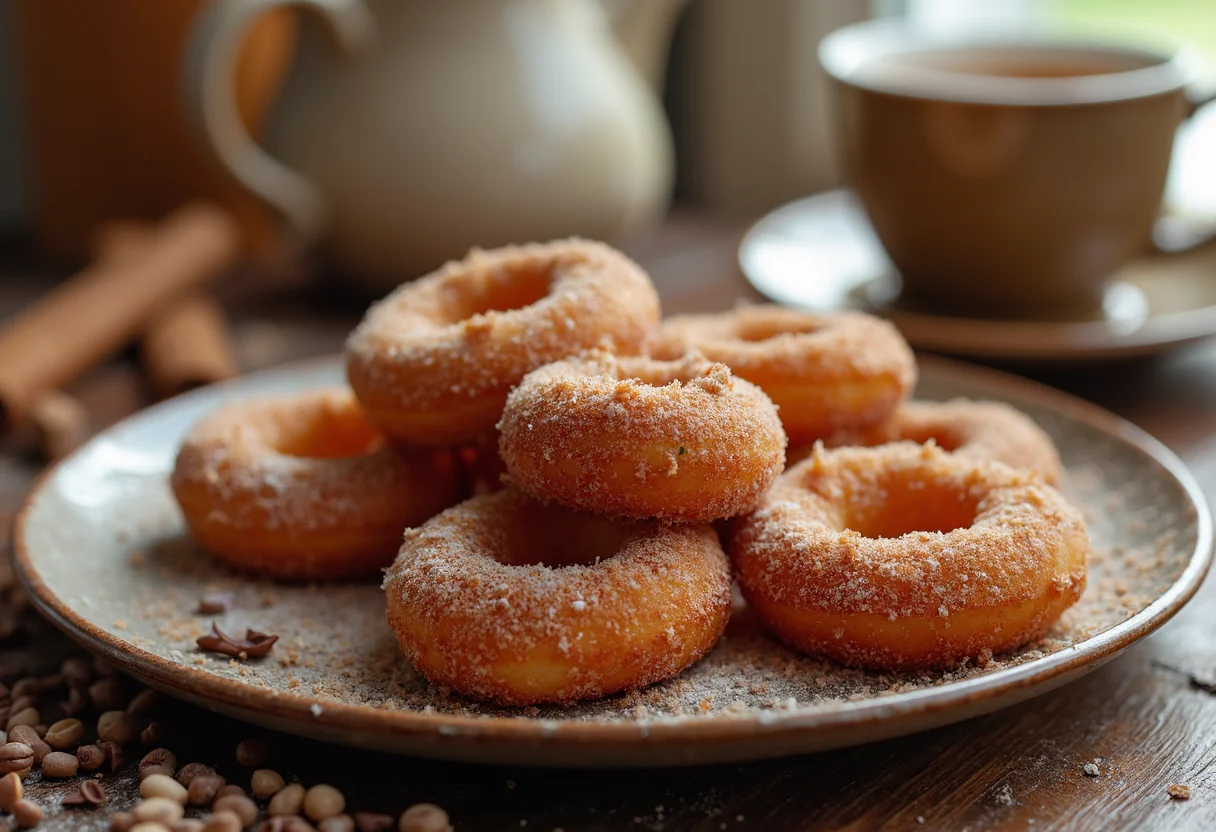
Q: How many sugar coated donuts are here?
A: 7